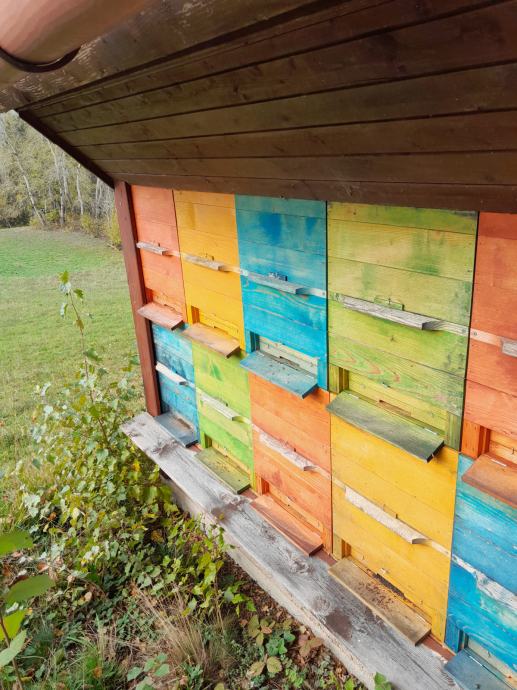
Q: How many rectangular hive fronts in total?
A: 10